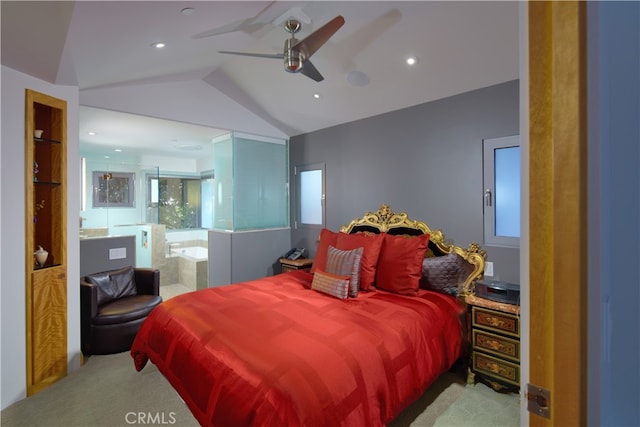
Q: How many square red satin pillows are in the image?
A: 3